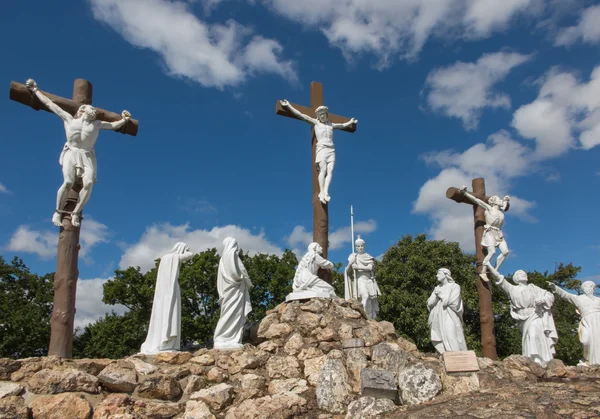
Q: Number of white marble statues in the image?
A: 10